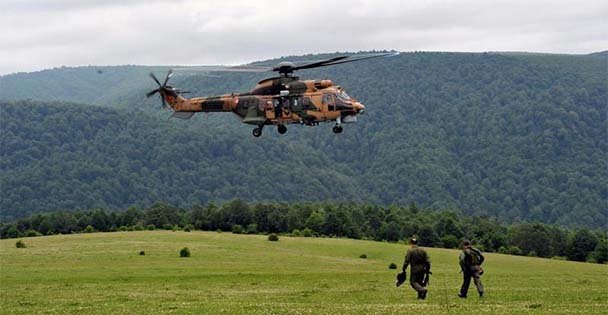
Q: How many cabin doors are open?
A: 1